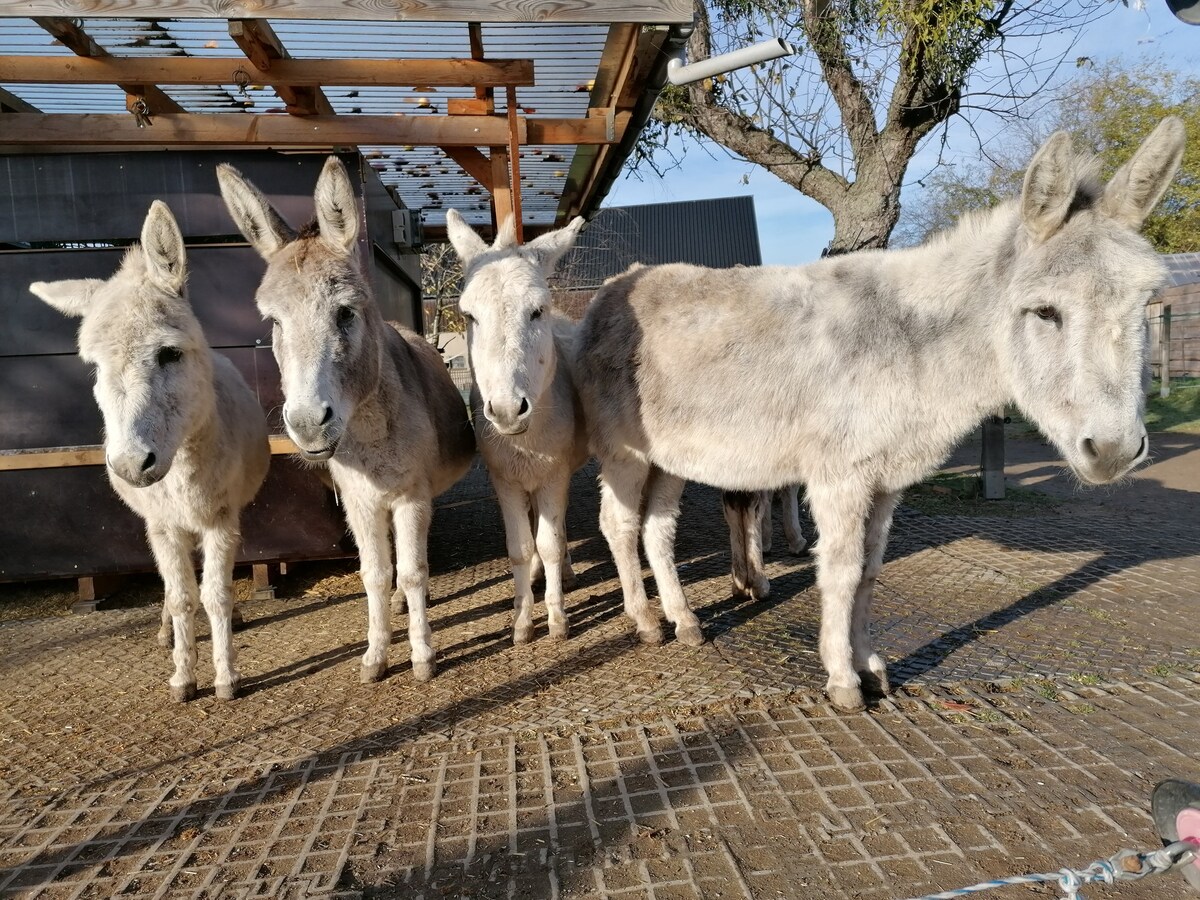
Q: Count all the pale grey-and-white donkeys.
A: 4